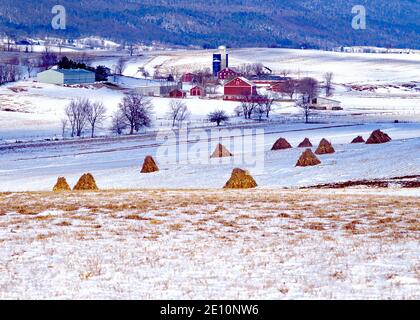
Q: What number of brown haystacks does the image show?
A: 11